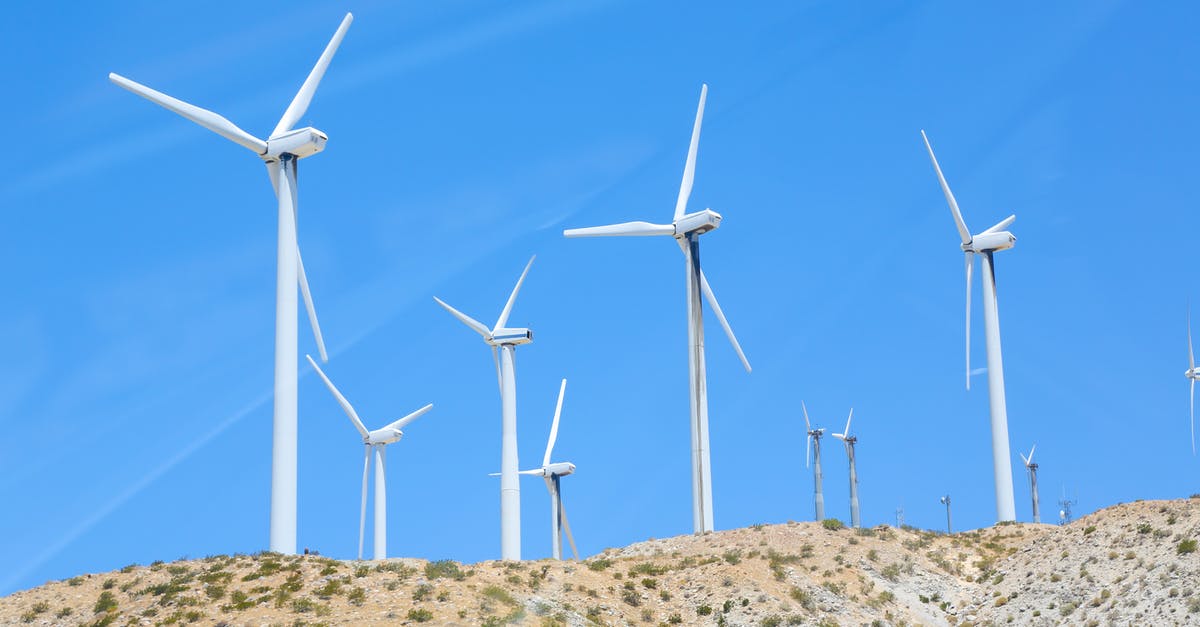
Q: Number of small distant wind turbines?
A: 3